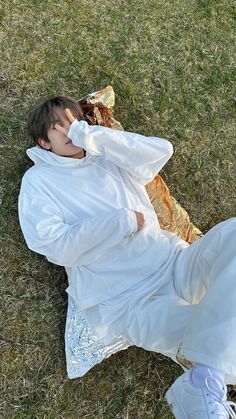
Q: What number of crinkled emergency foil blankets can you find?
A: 1